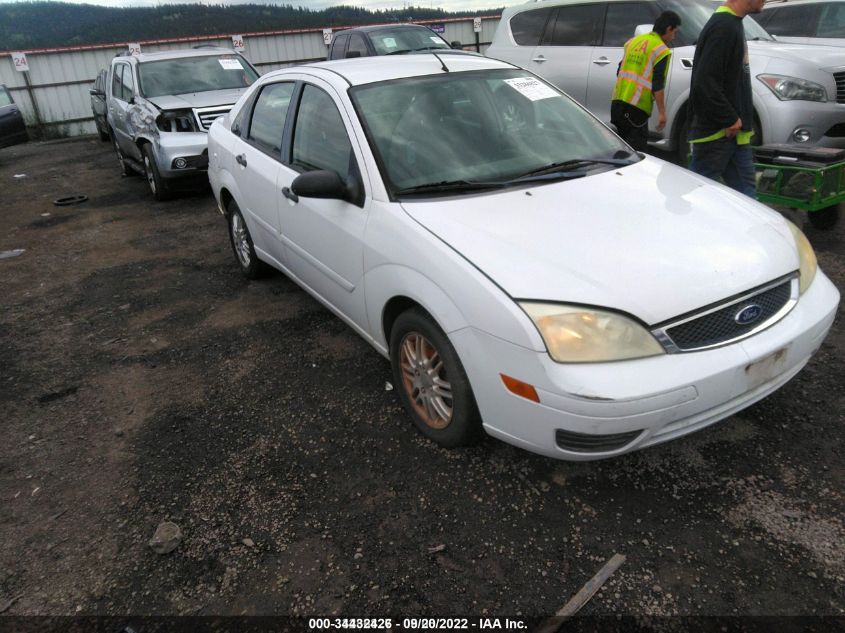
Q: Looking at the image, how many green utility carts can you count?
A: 1